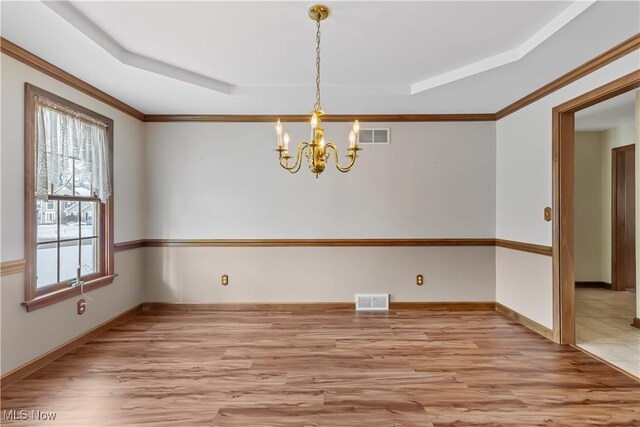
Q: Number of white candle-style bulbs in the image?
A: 6